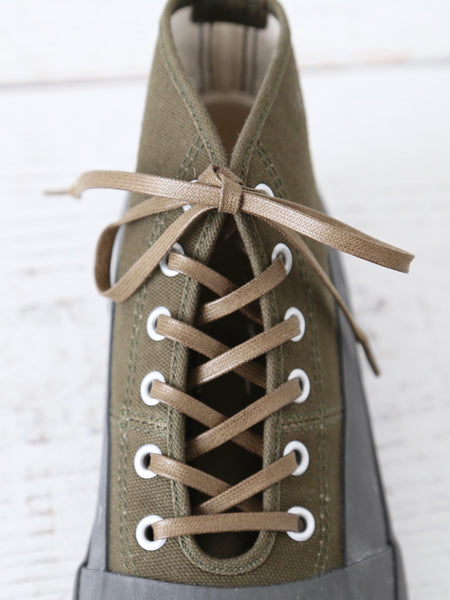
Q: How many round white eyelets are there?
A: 12